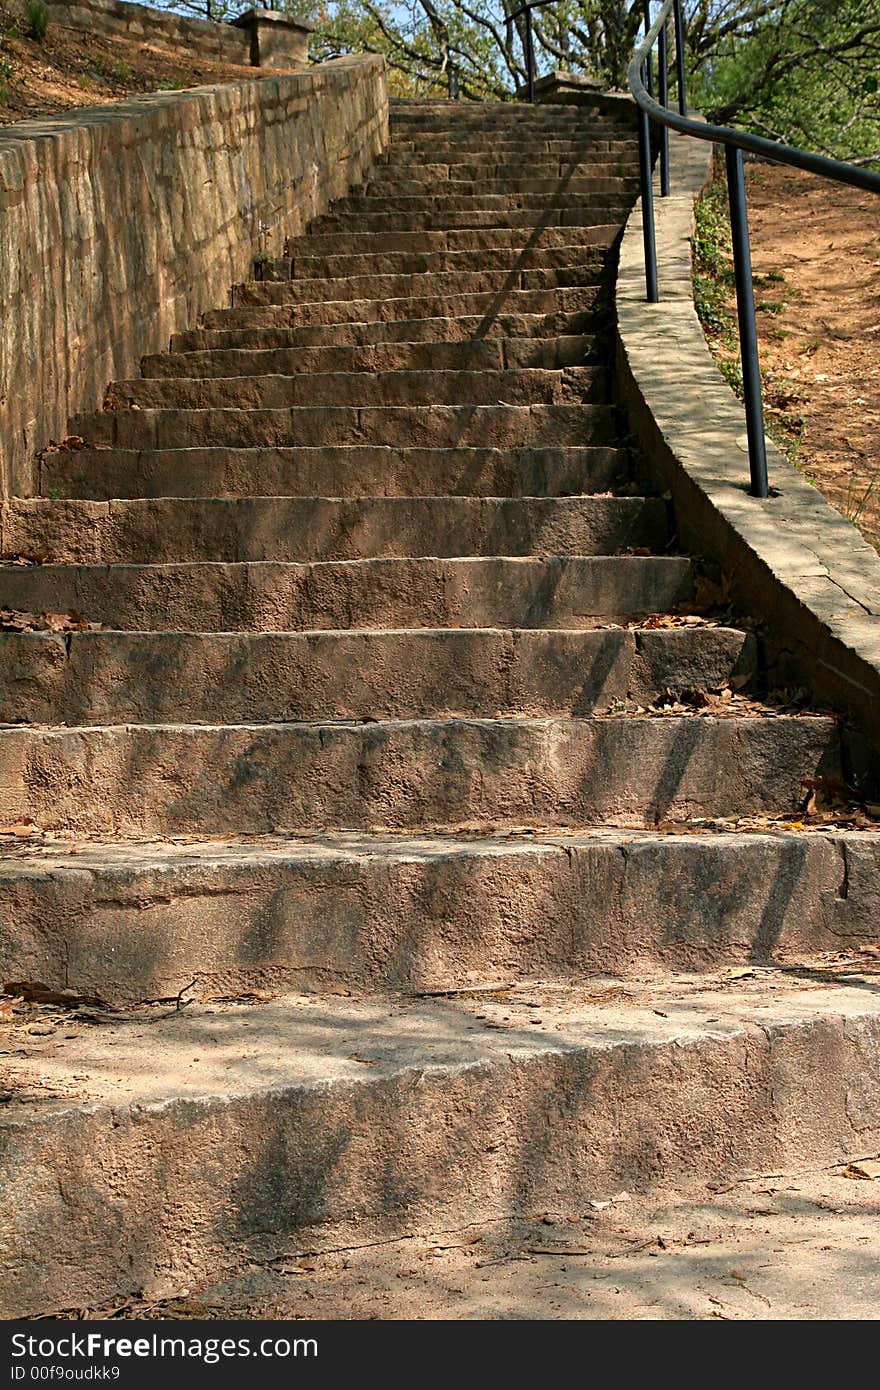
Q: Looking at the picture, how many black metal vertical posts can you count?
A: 6